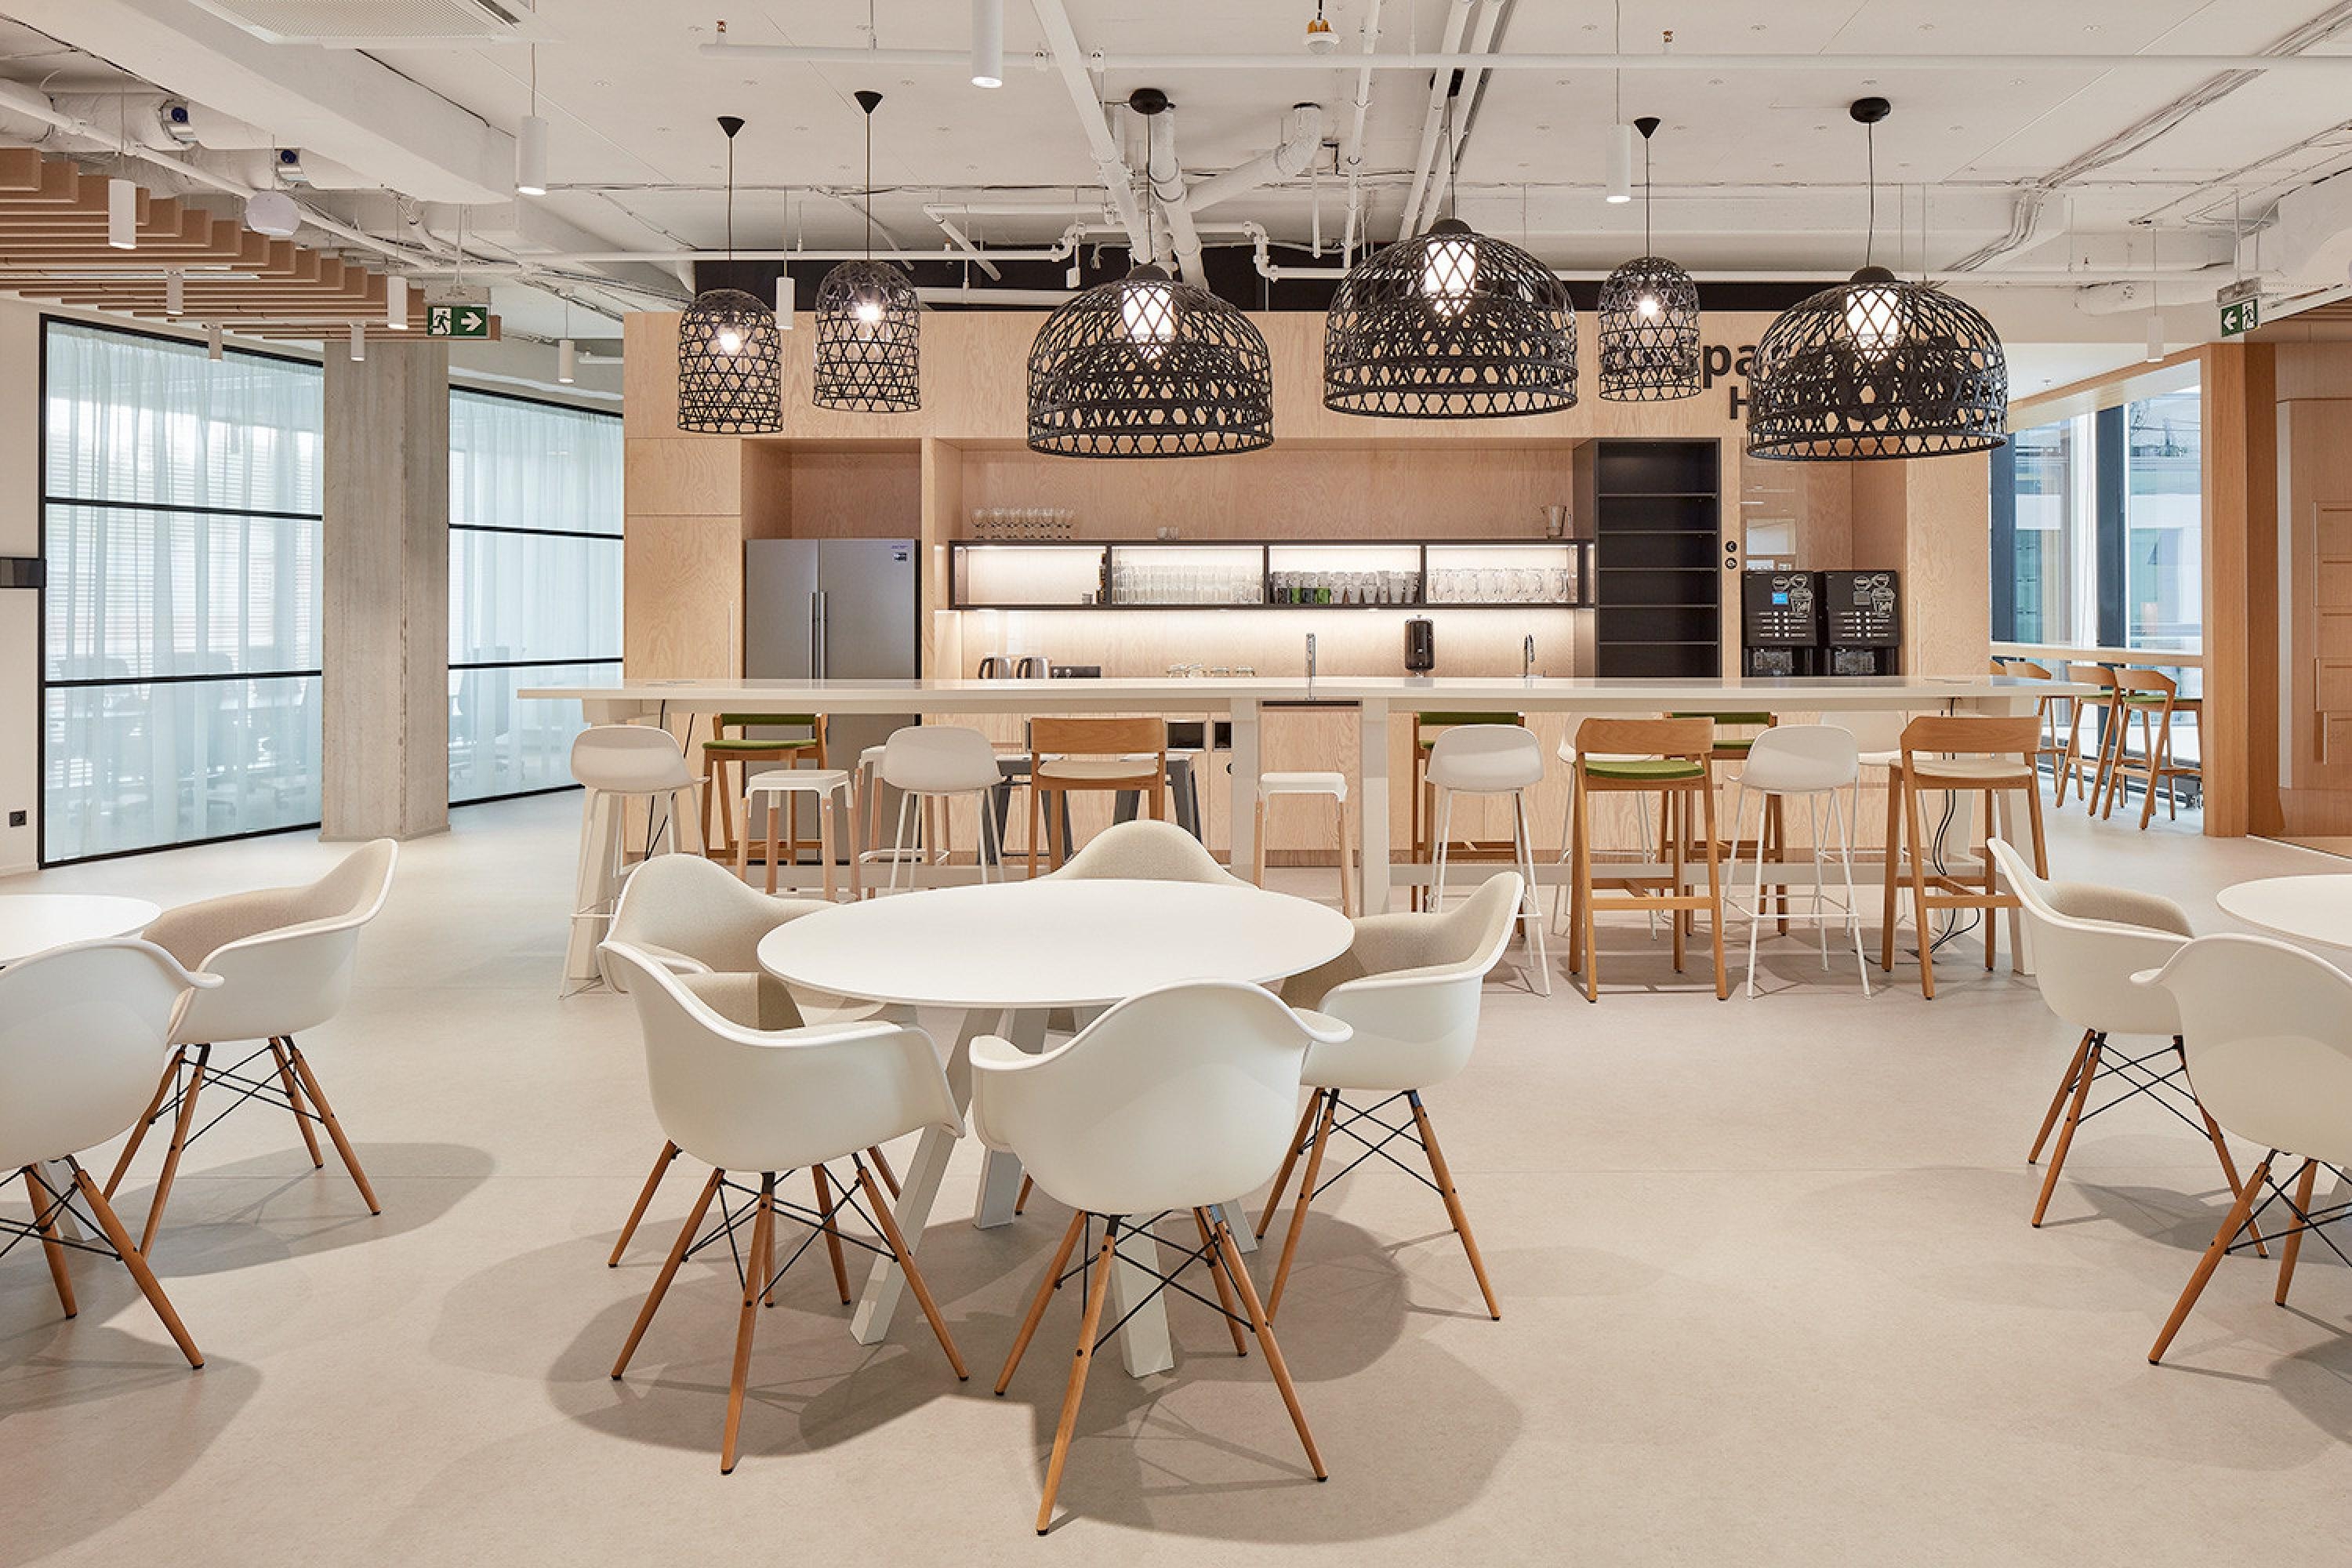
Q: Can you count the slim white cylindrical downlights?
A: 11